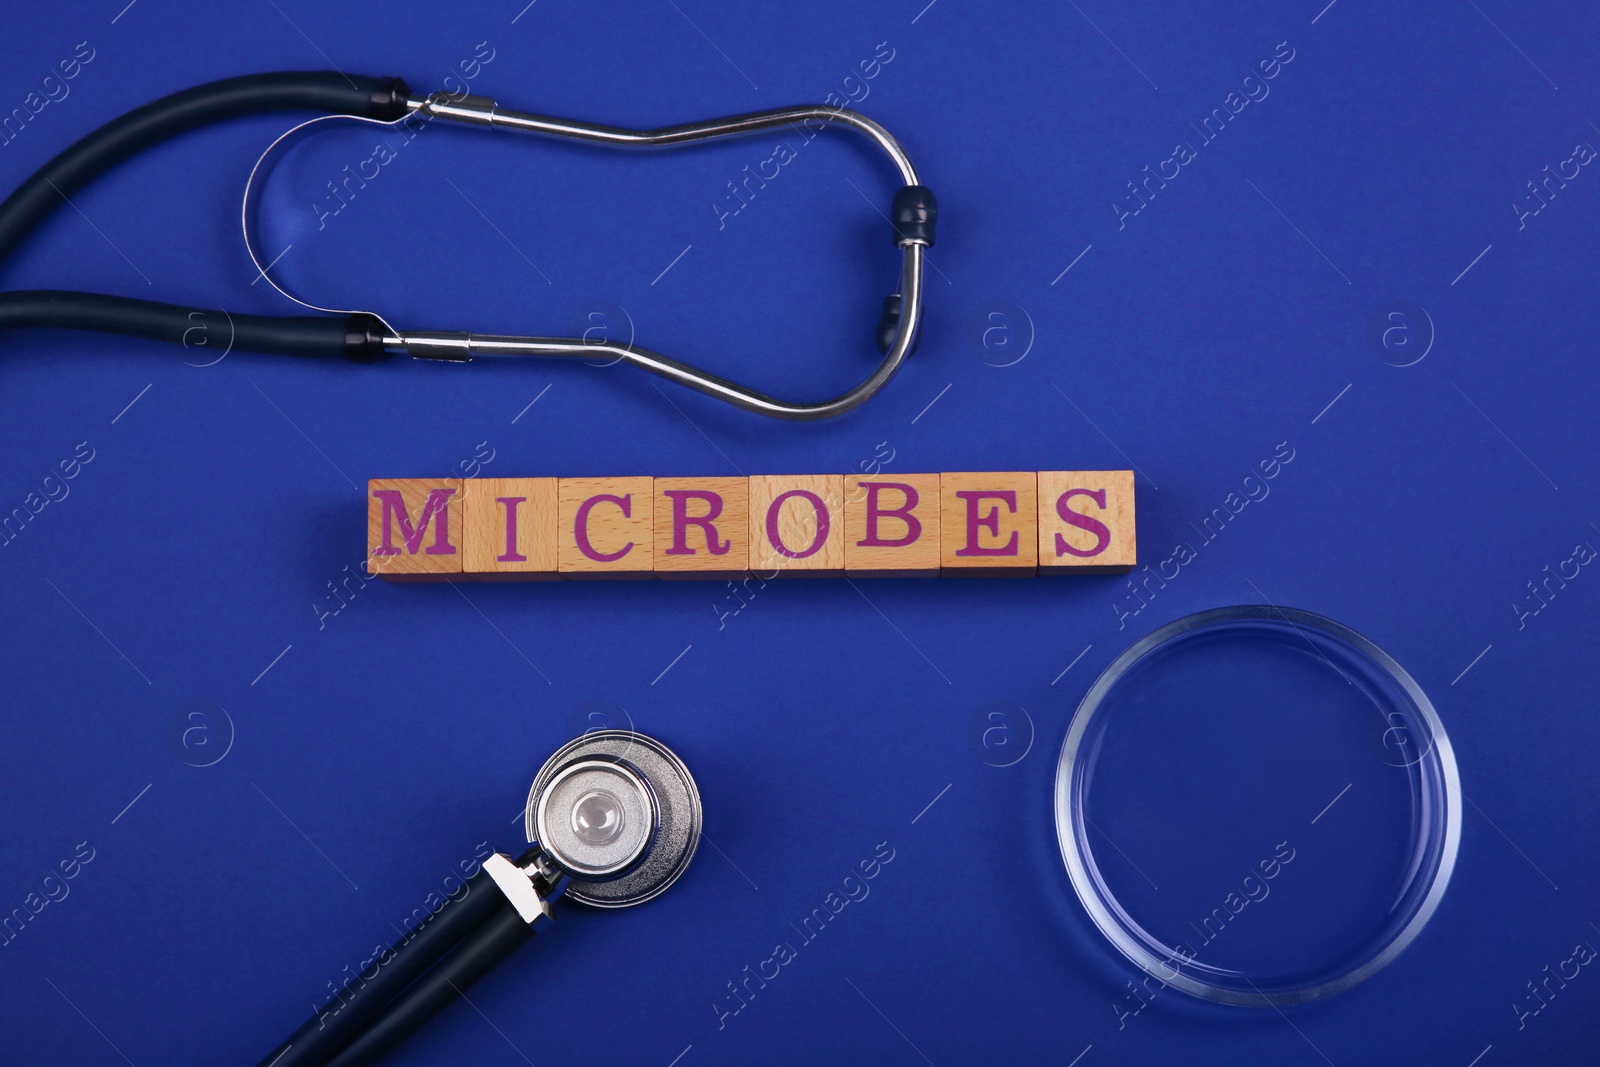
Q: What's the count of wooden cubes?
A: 8